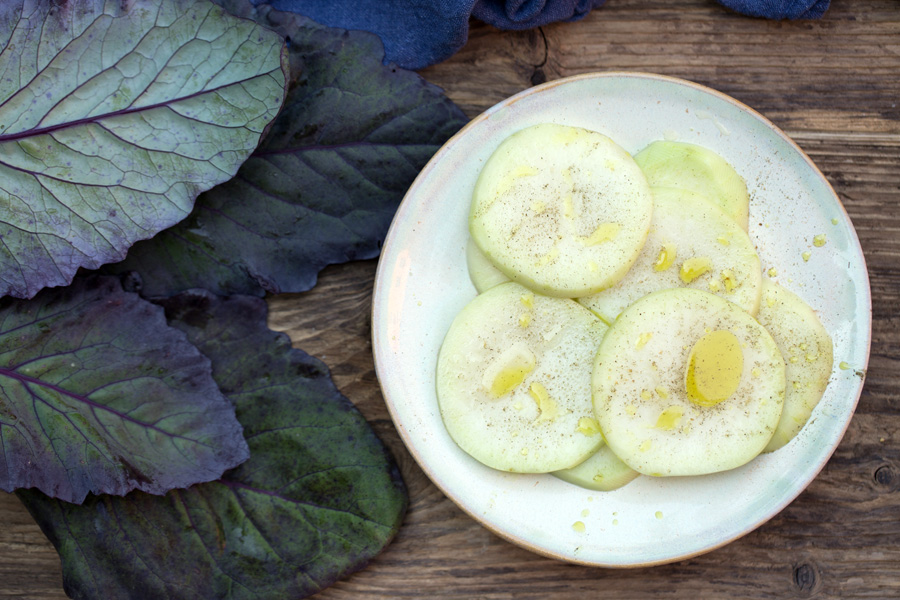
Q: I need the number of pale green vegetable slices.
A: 8